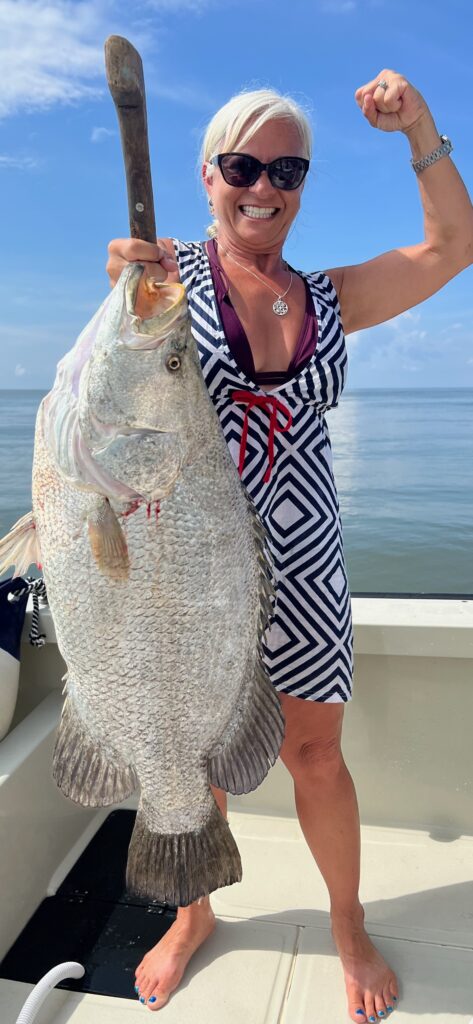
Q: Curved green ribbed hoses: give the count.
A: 0